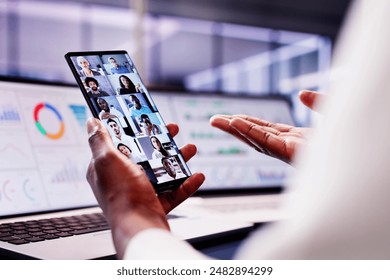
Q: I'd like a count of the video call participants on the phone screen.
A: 11